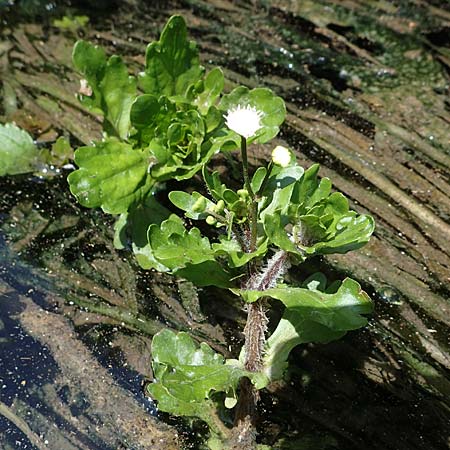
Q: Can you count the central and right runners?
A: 0